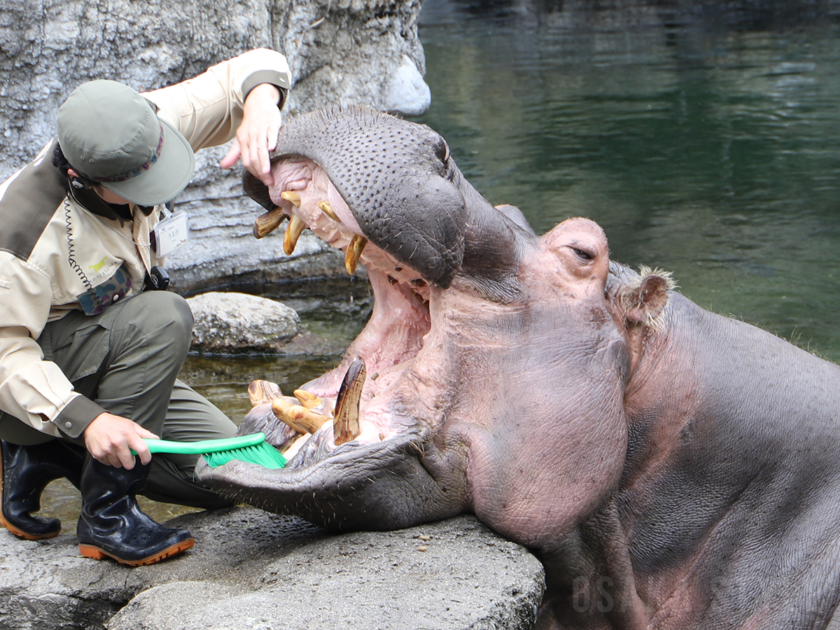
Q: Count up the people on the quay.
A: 1